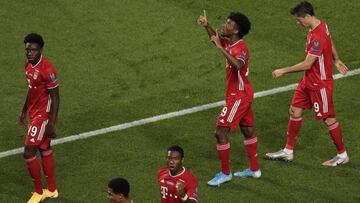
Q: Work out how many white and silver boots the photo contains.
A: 2